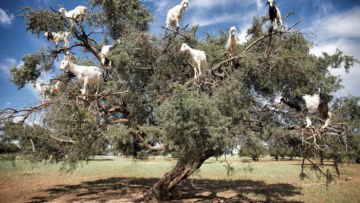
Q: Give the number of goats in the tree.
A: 10